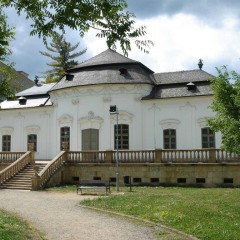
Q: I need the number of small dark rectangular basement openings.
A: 8